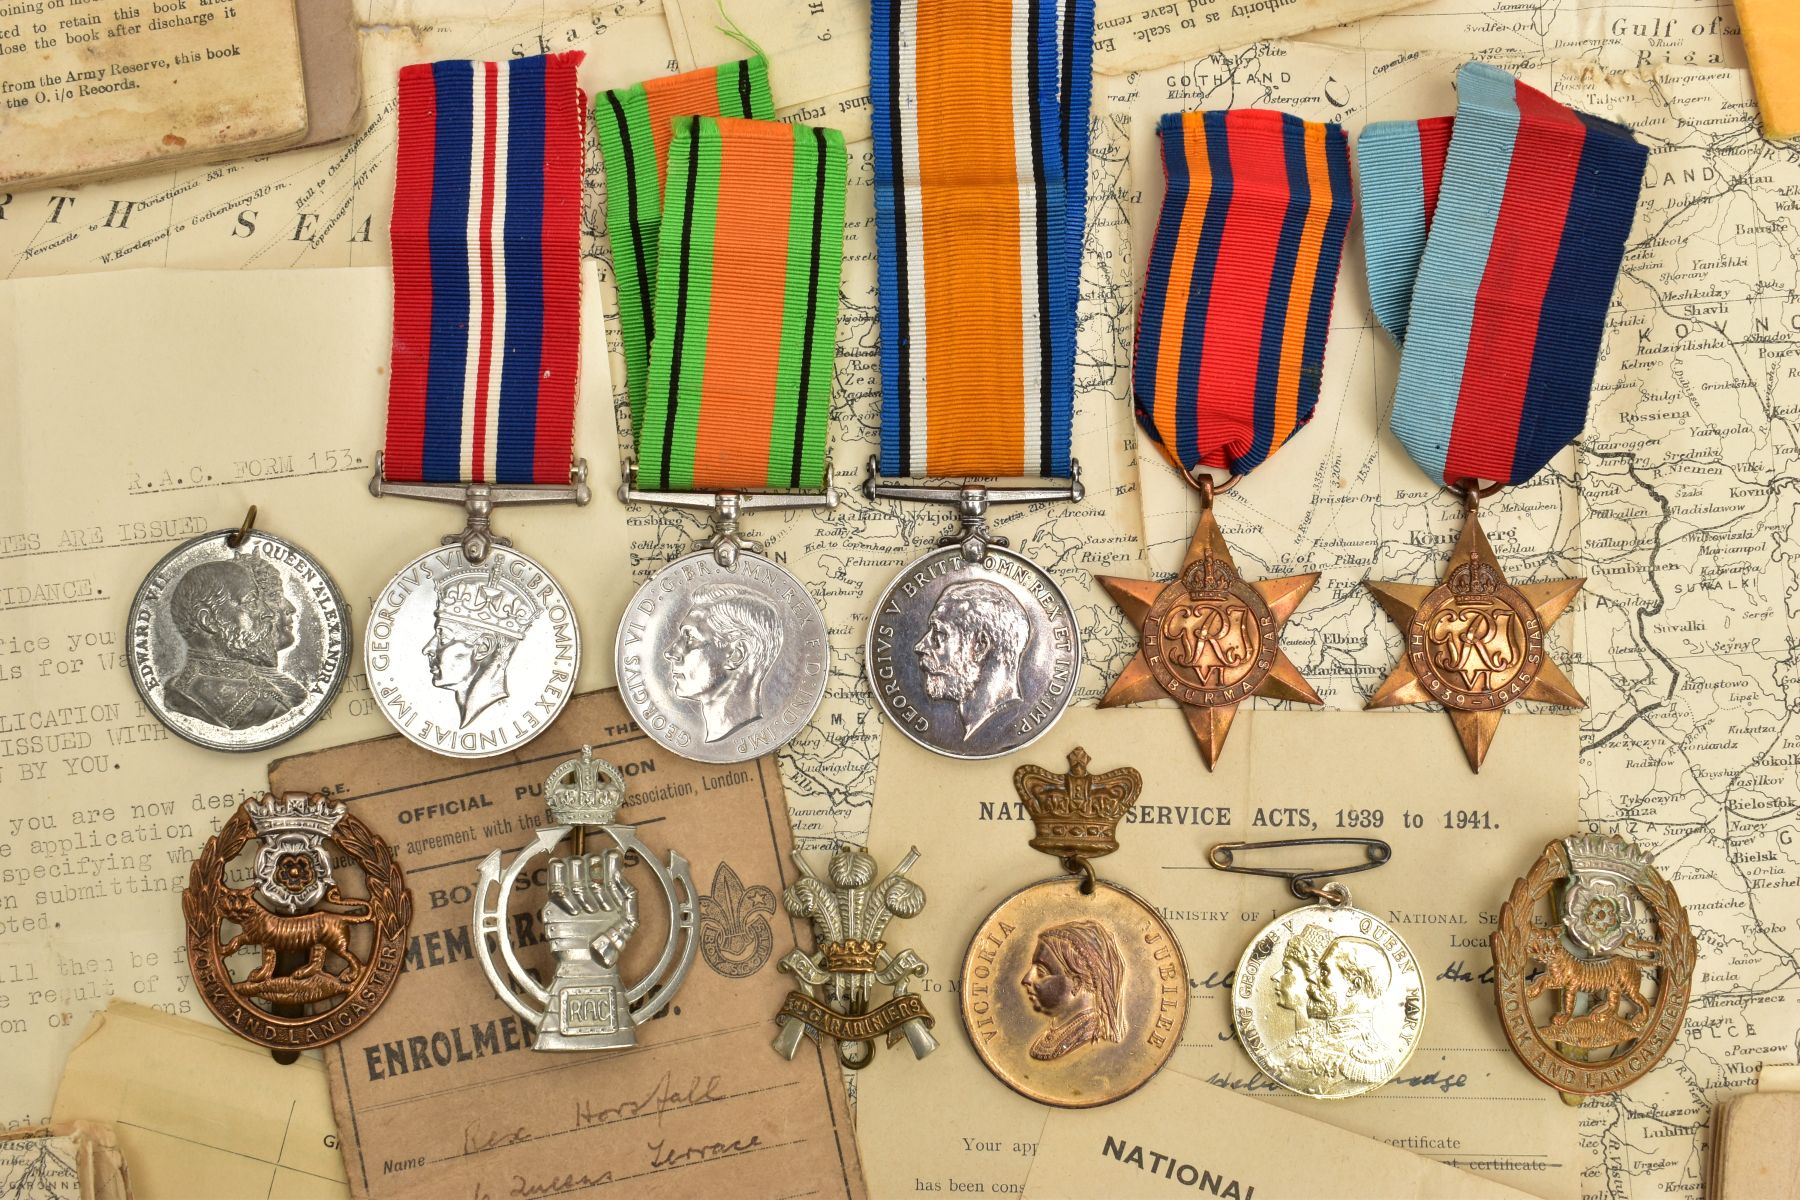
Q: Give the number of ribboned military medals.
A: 5